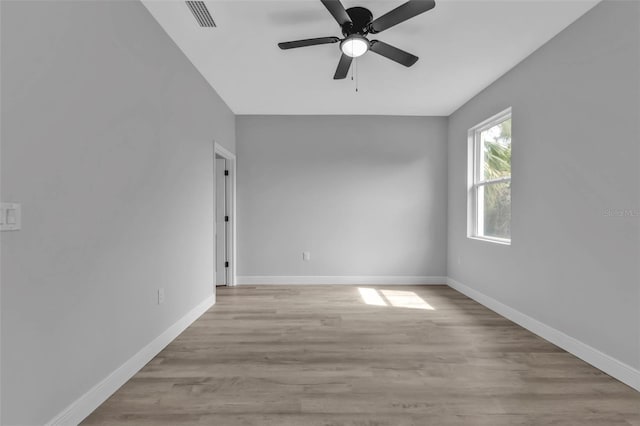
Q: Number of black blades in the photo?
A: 5